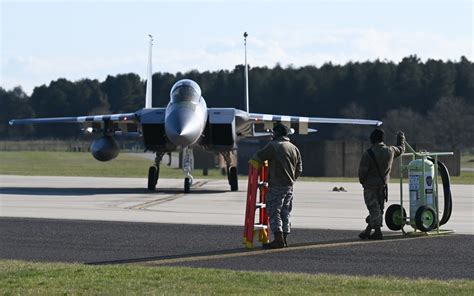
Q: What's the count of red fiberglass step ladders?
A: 1